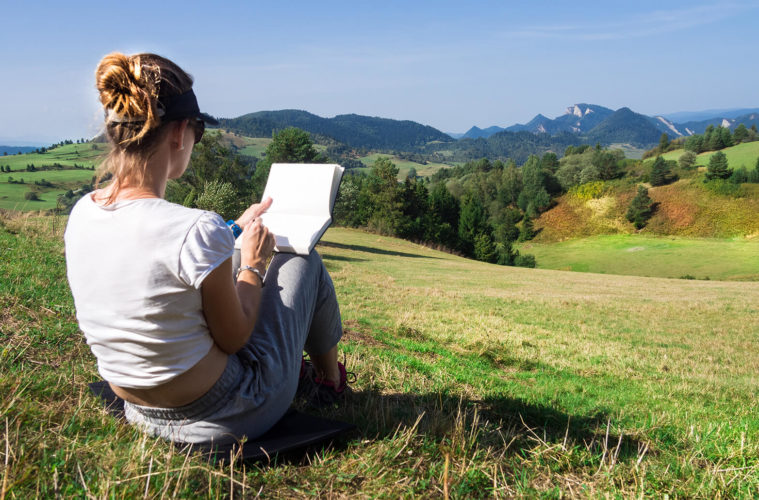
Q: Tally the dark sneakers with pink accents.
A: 2